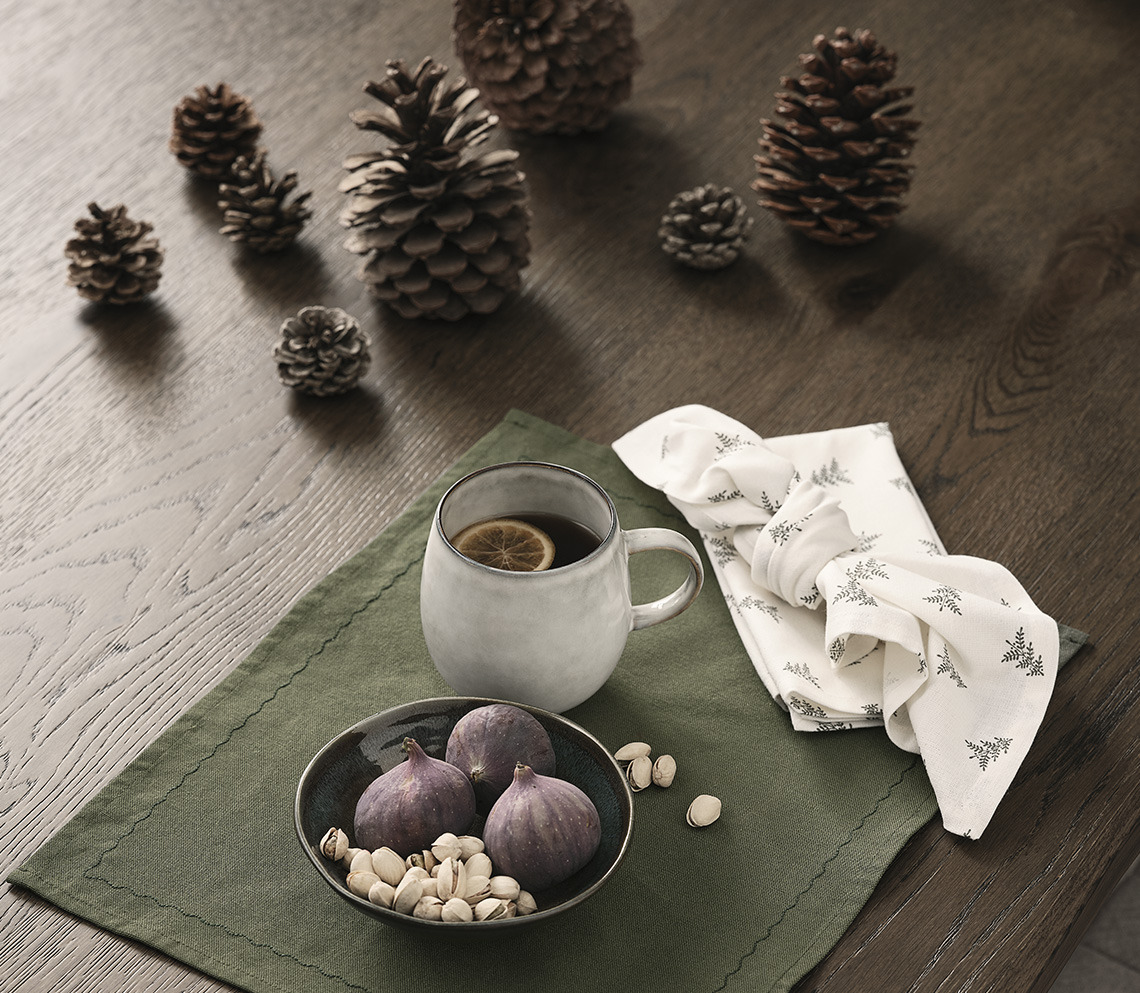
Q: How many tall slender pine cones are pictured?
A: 2